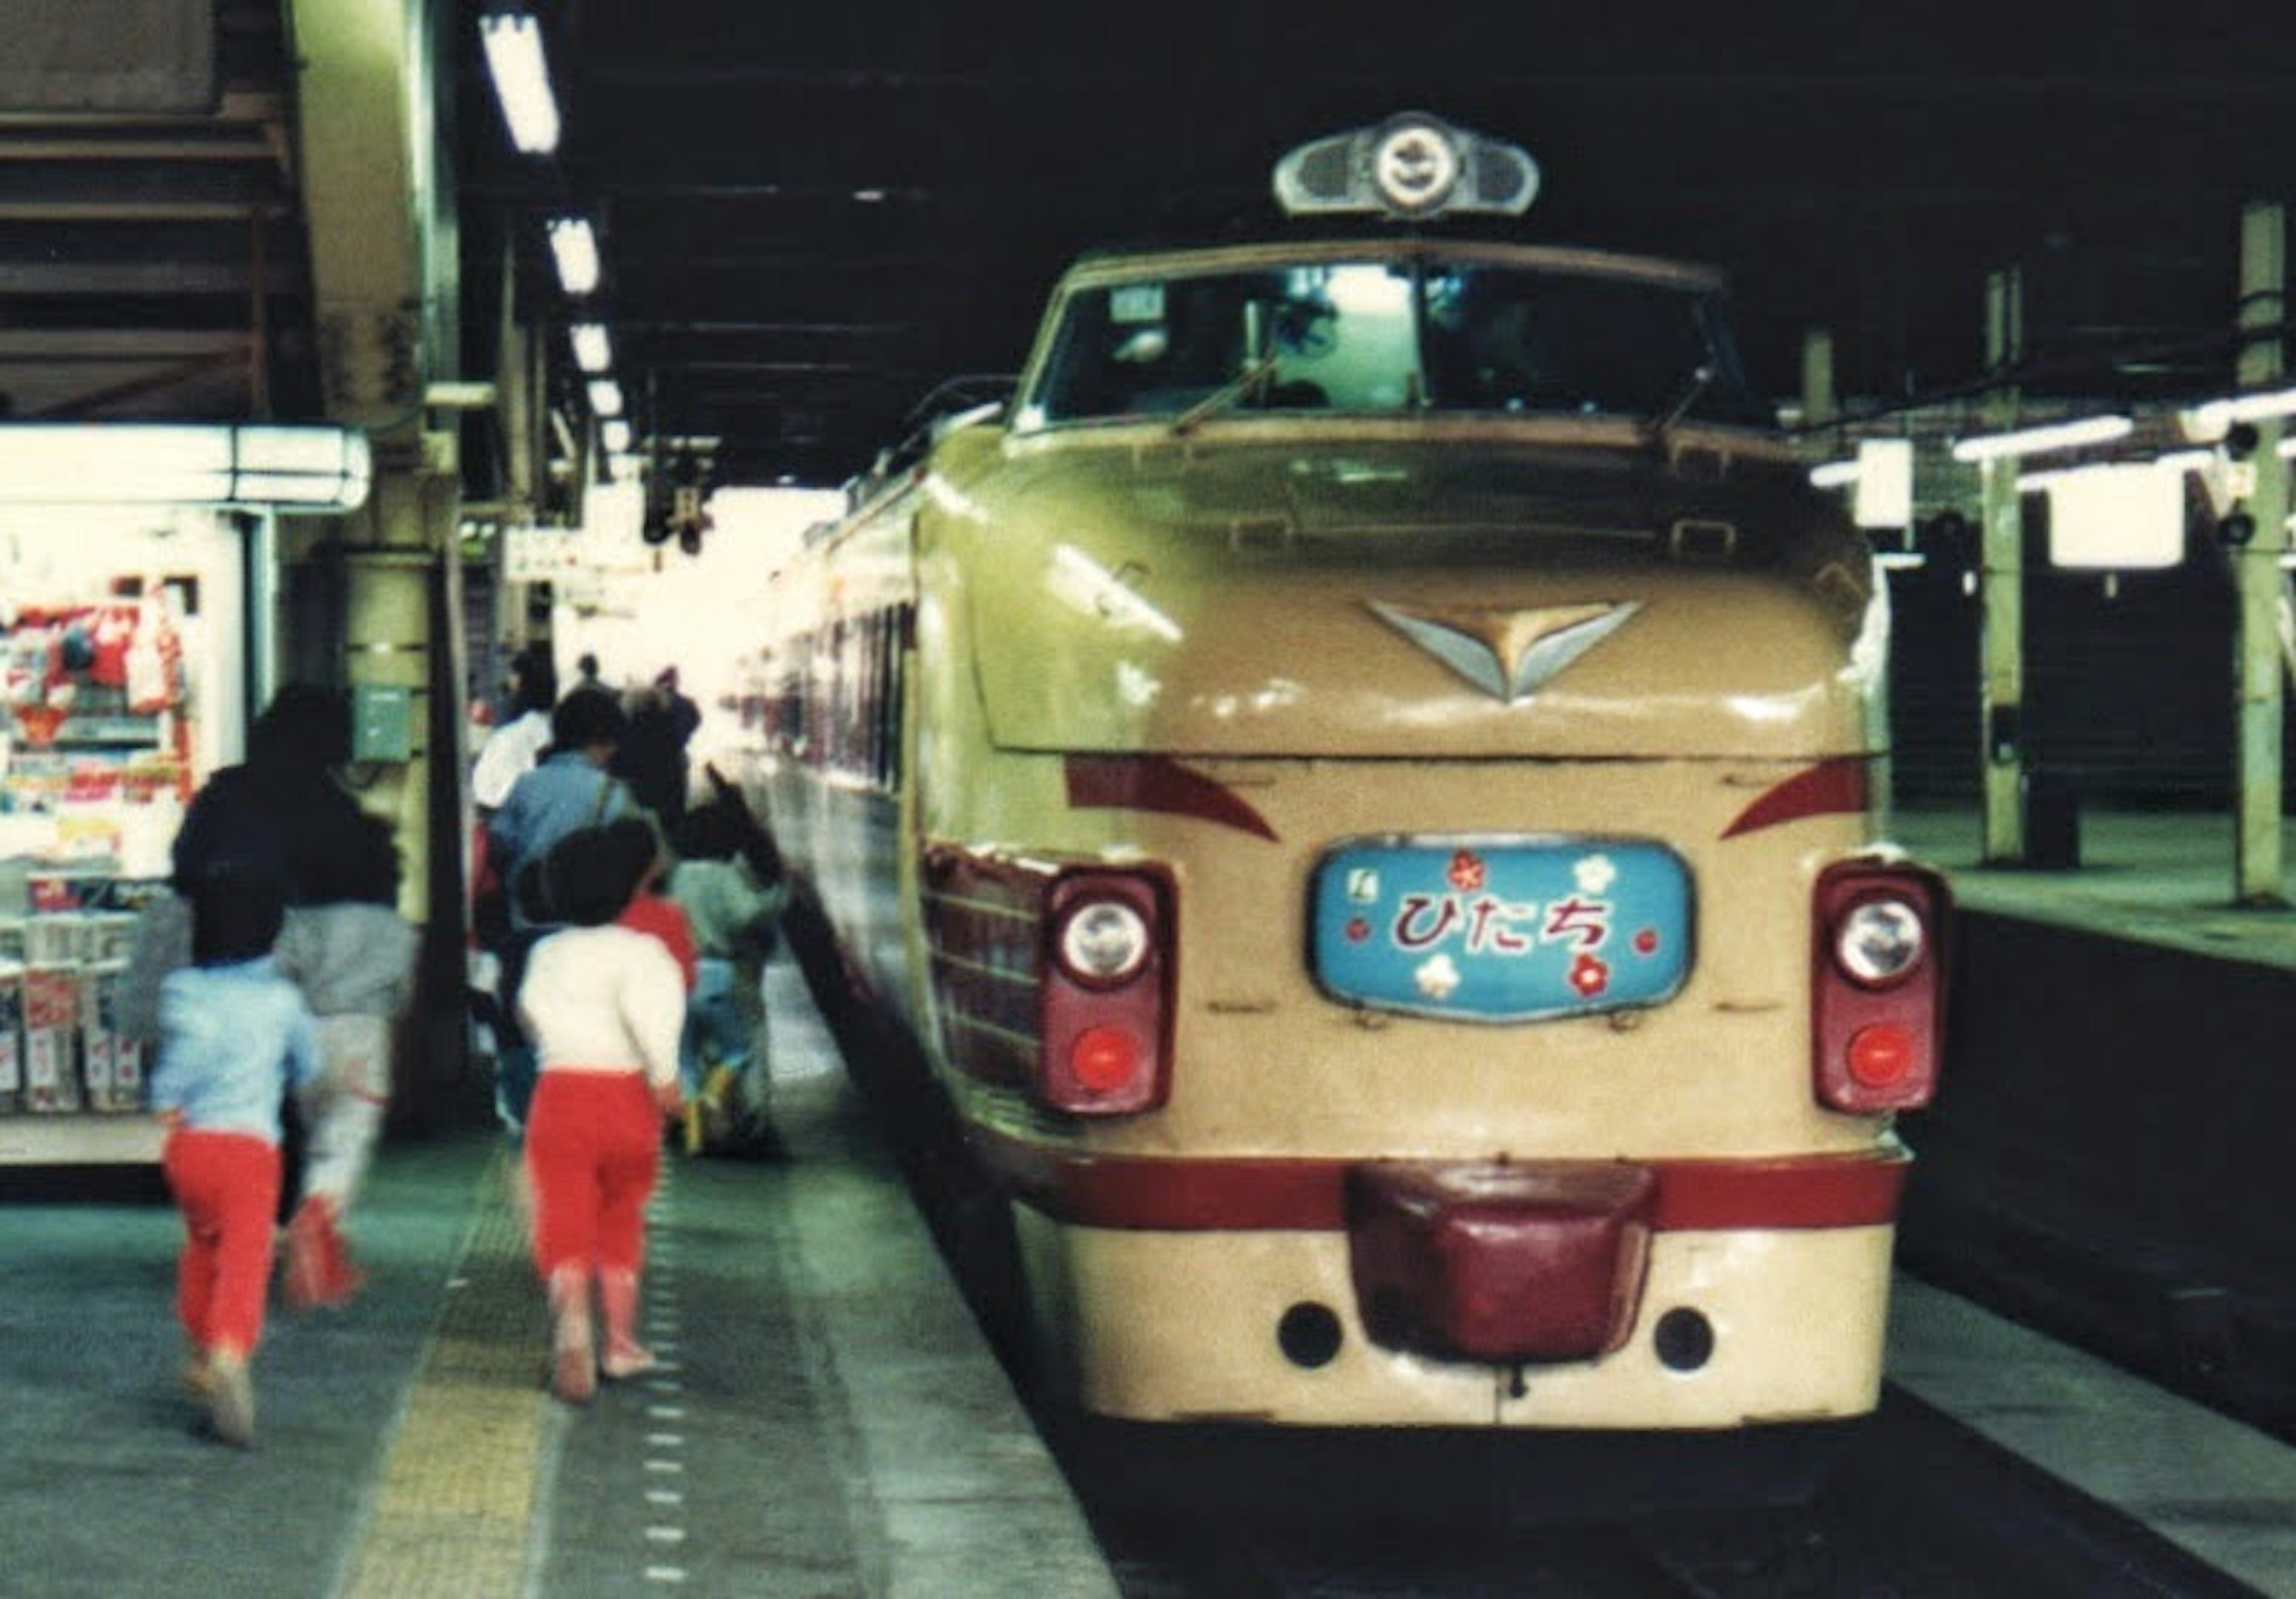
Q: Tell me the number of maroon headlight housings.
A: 2